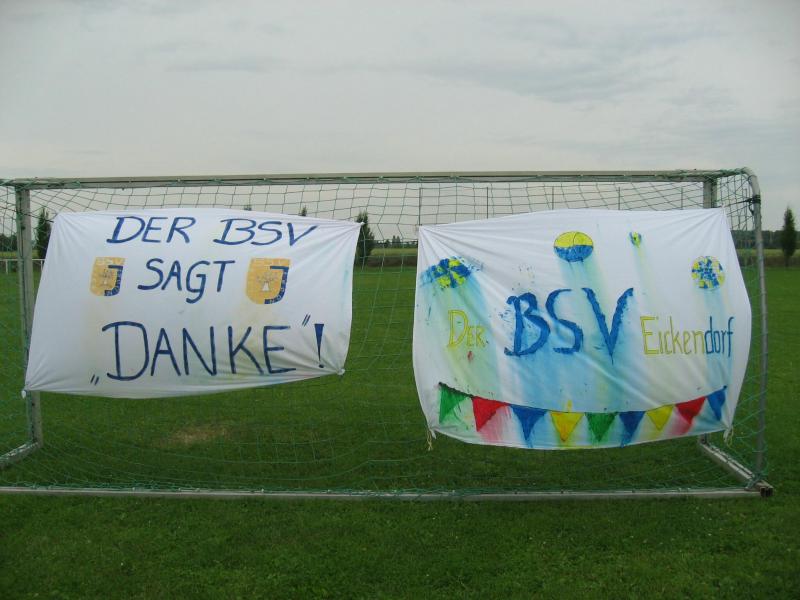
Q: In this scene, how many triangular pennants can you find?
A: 9